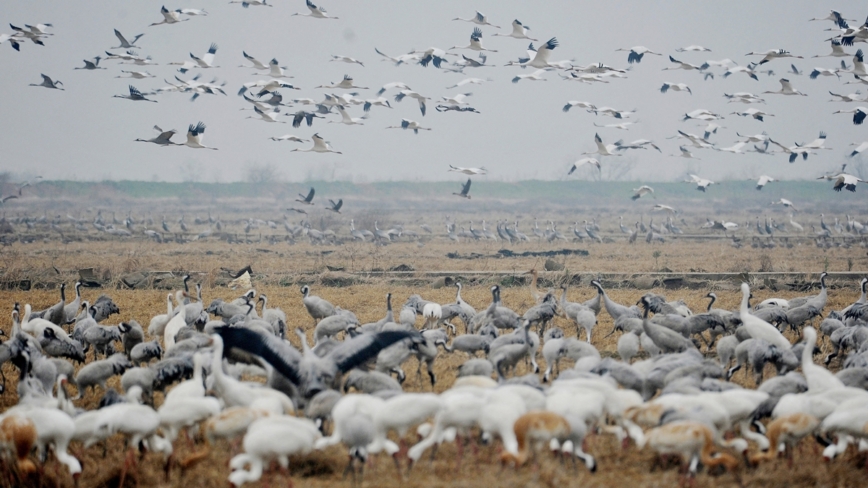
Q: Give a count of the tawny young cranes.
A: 6